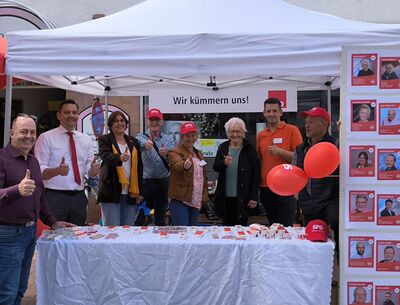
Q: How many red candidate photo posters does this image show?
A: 12